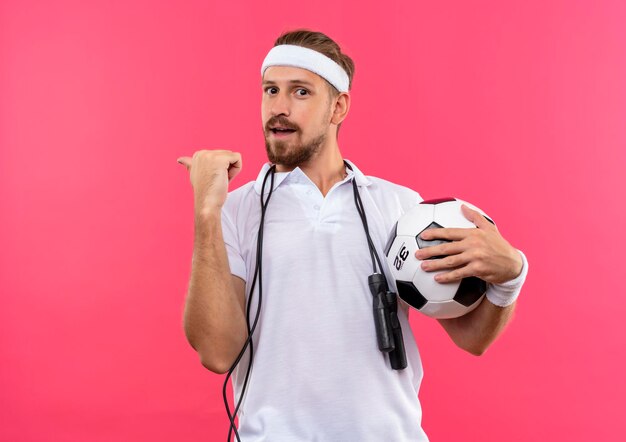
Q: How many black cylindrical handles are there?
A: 2